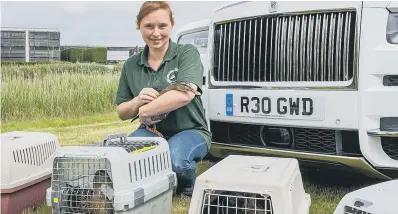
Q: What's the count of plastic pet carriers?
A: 4